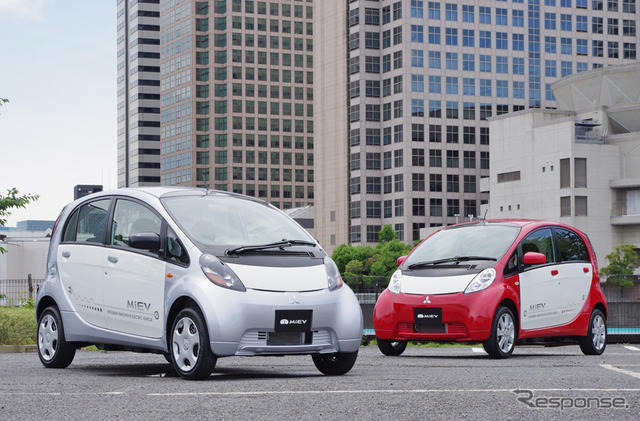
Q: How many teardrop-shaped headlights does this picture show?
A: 4